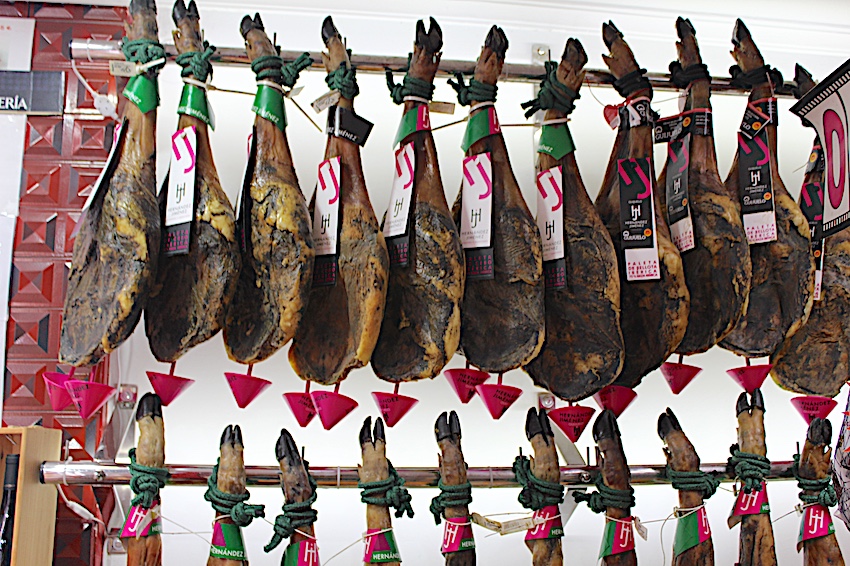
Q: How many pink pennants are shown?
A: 14